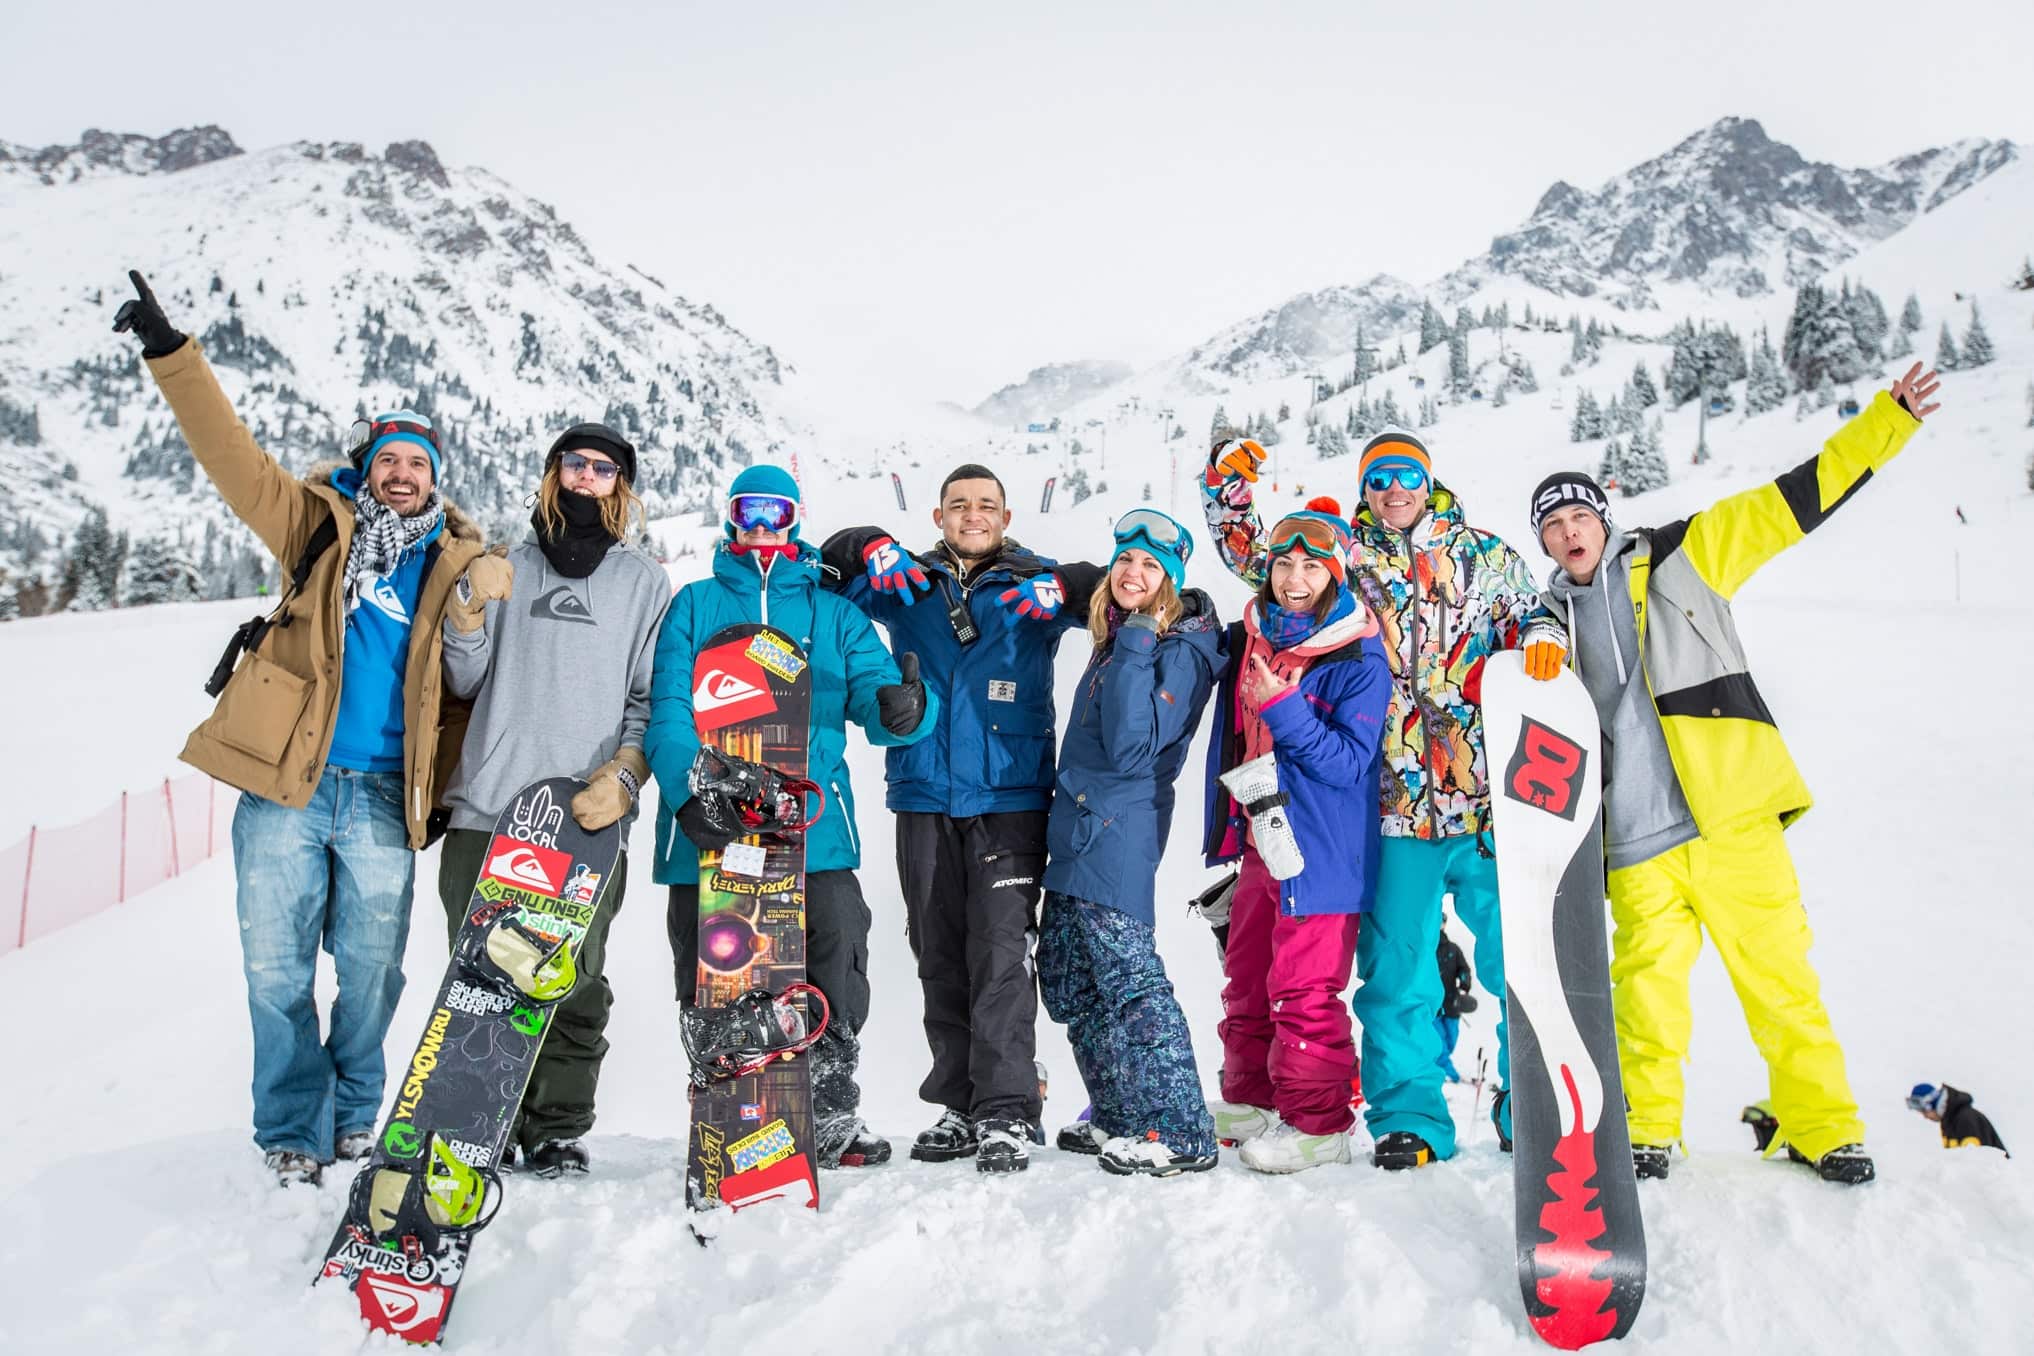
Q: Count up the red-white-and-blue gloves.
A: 2